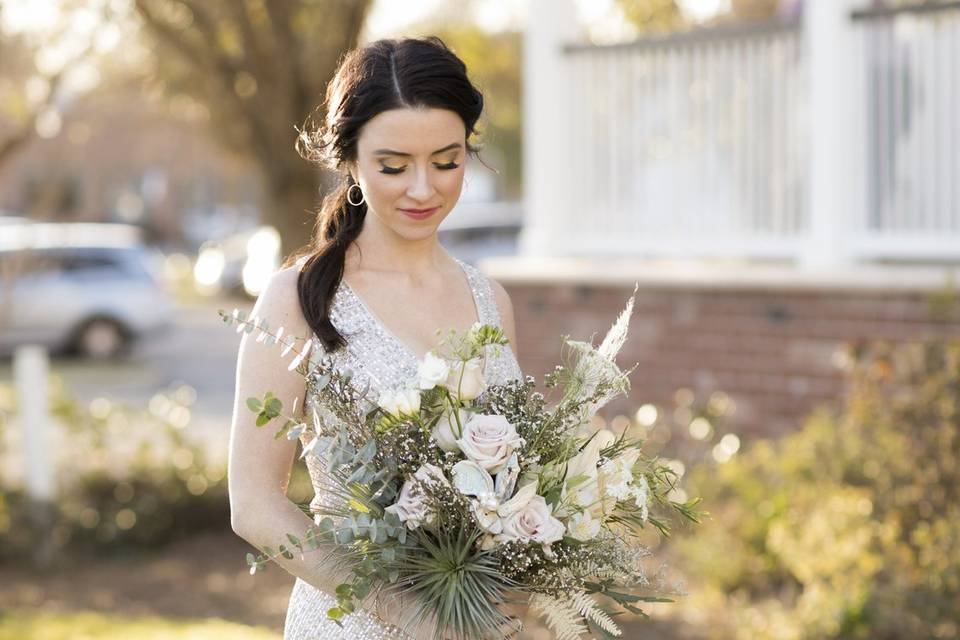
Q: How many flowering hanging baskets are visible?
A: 0